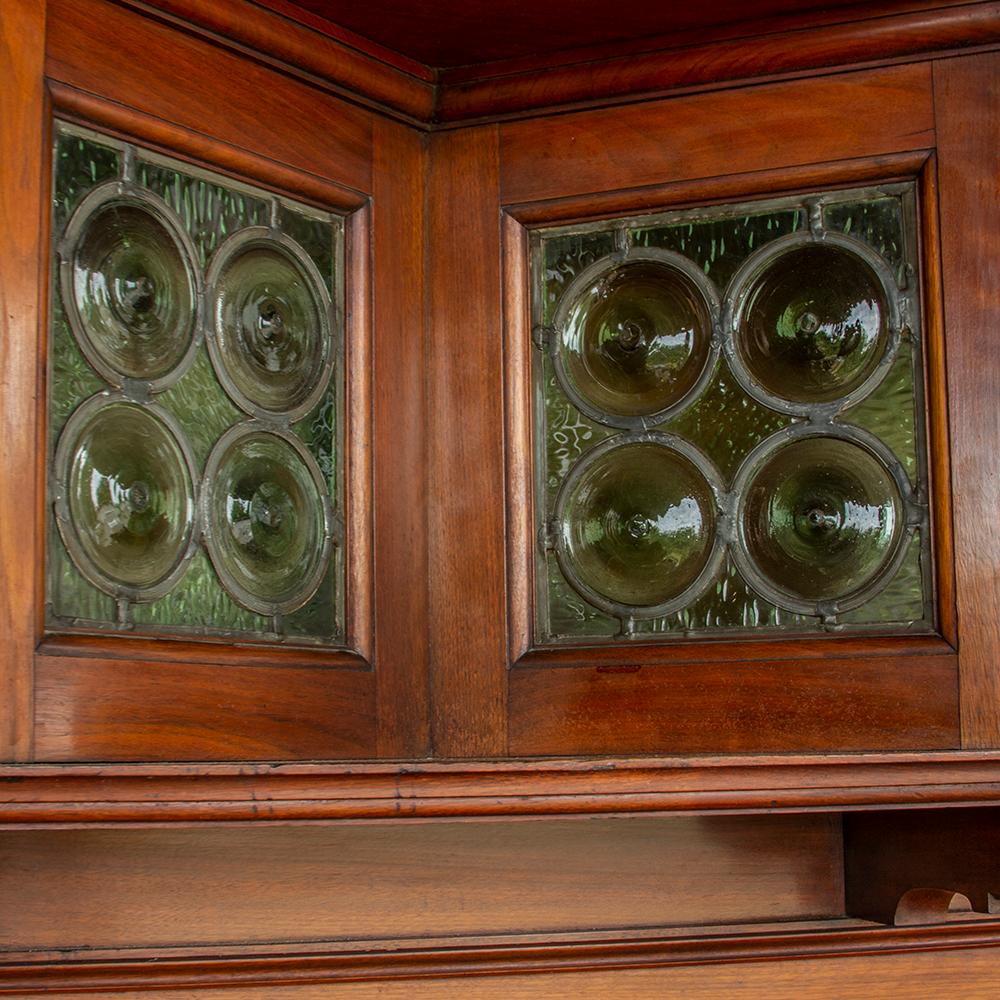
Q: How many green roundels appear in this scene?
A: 8